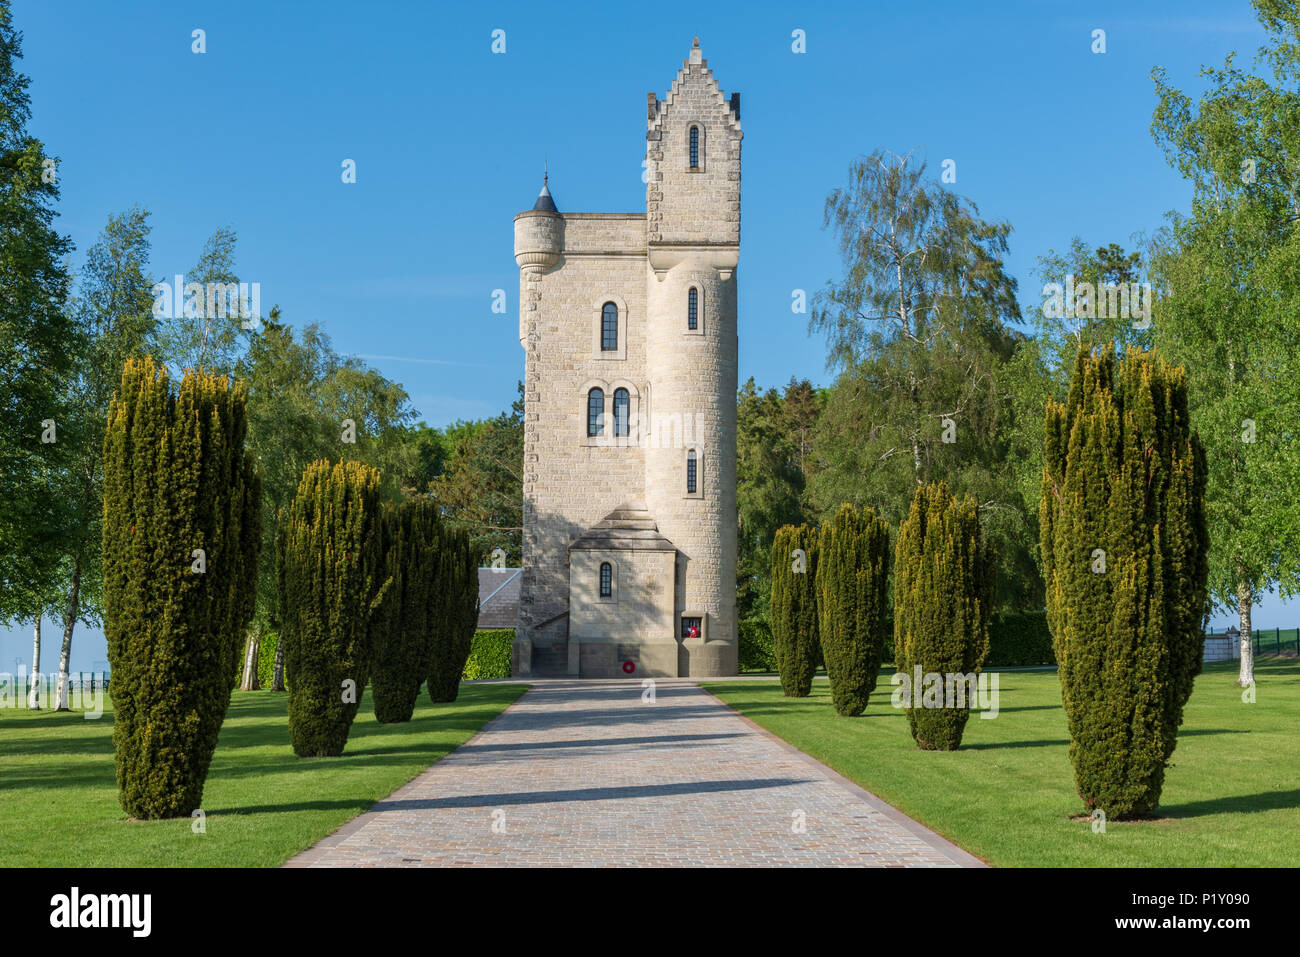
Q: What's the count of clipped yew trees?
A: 8